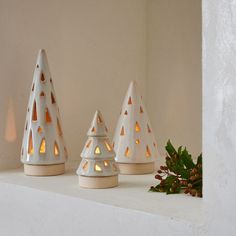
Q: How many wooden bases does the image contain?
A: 3